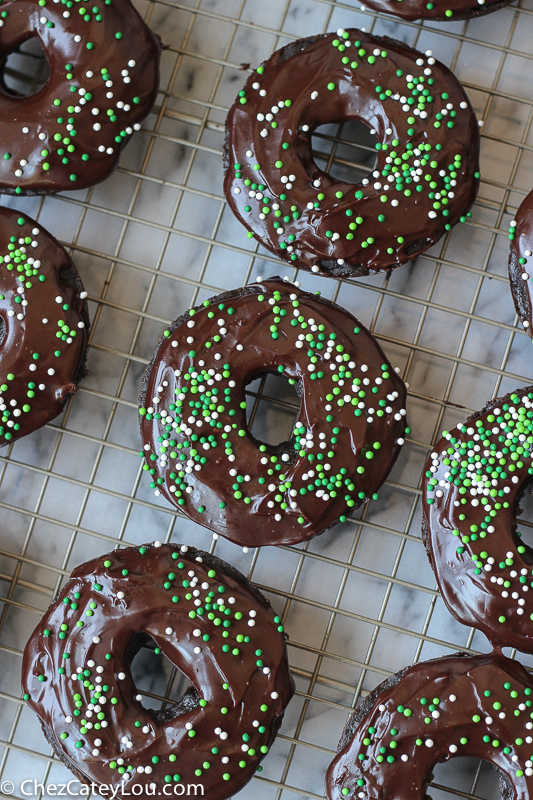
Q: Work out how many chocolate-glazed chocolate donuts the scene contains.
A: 9